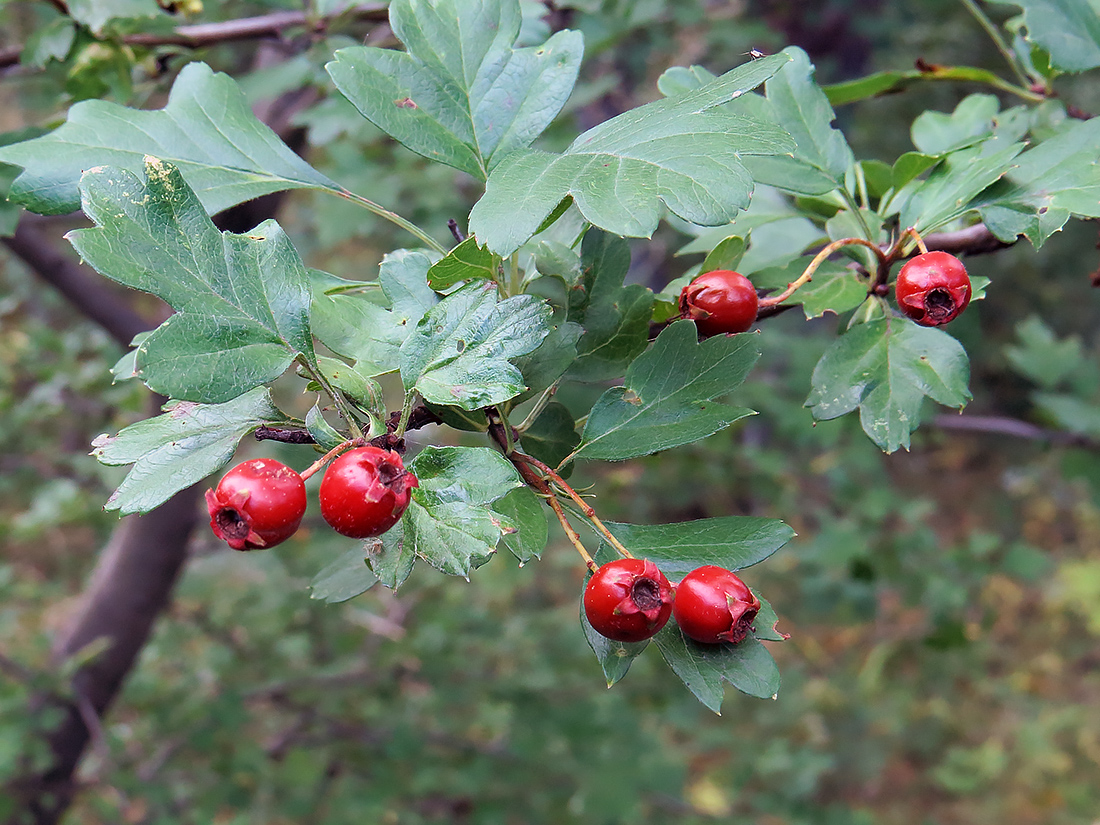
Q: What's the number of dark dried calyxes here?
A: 6